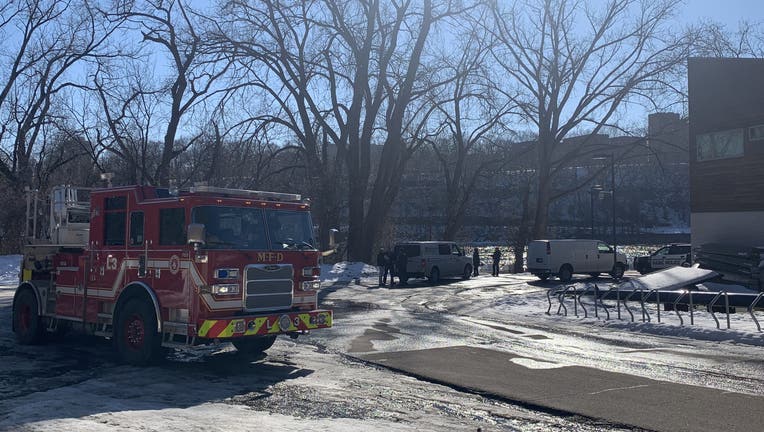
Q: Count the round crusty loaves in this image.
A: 0